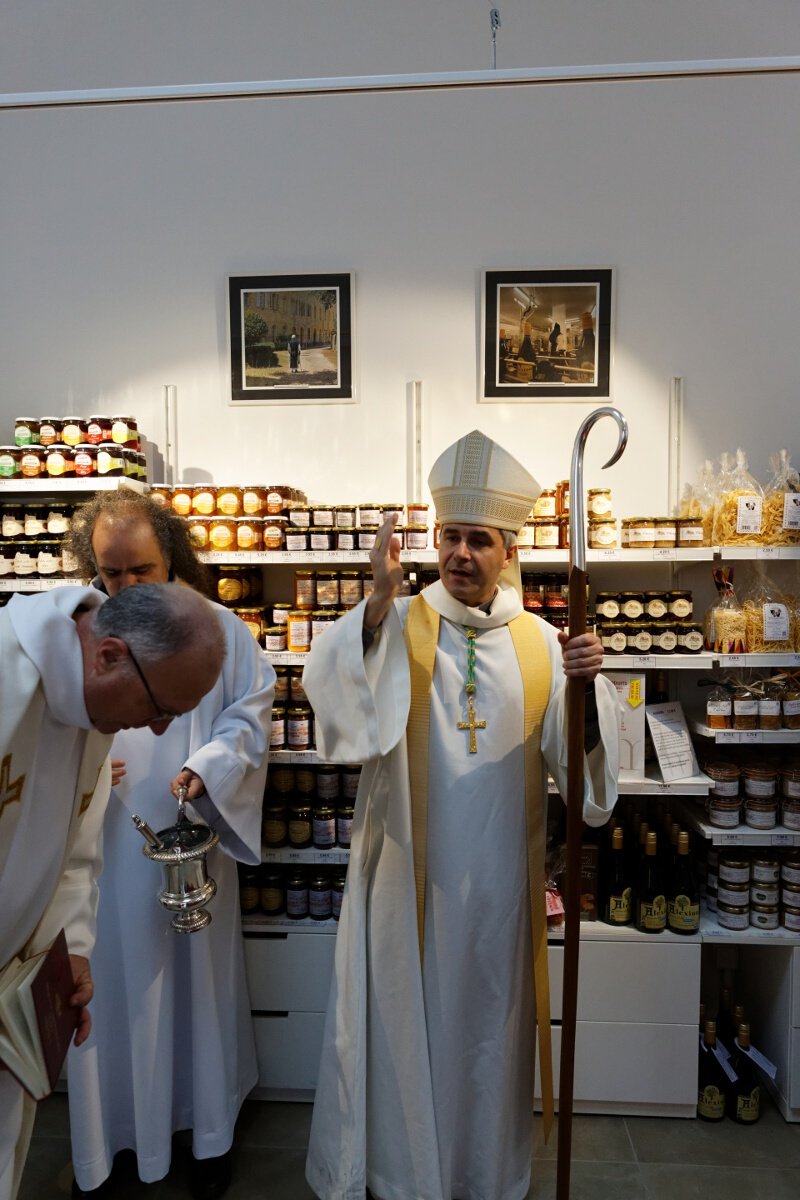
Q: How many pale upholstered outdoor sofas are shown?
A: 0